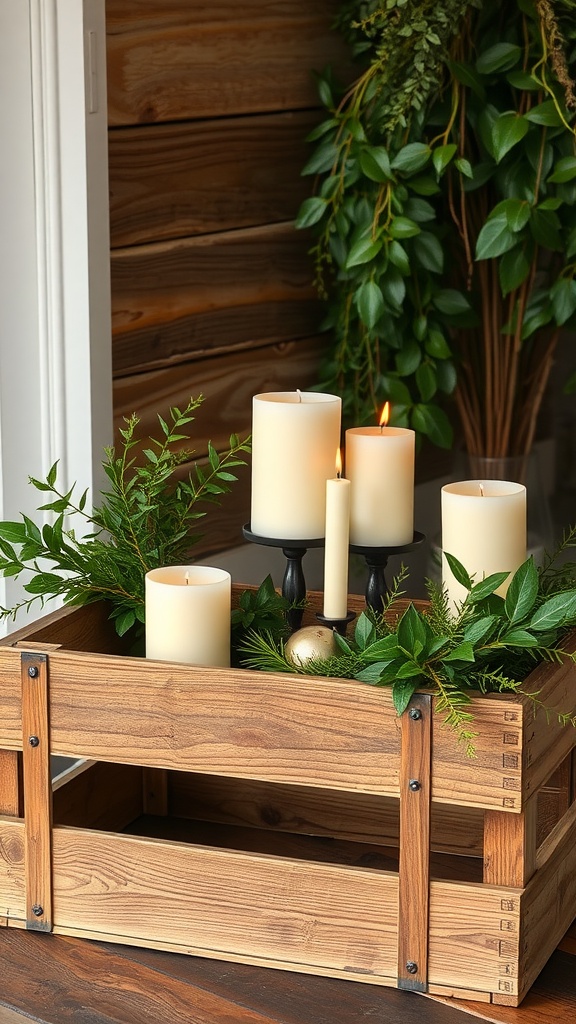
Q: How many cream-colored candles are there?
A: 5